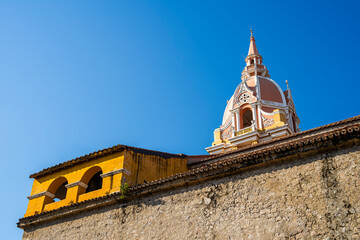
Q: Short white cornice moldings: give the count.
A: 3